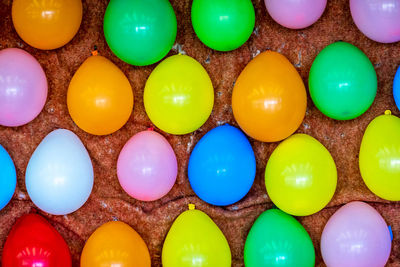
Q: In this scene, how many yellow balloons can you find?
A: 4